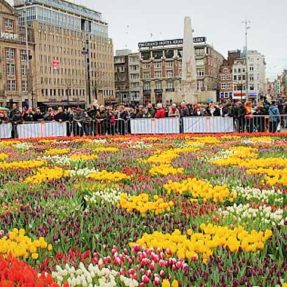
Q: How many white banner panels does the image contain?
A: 4